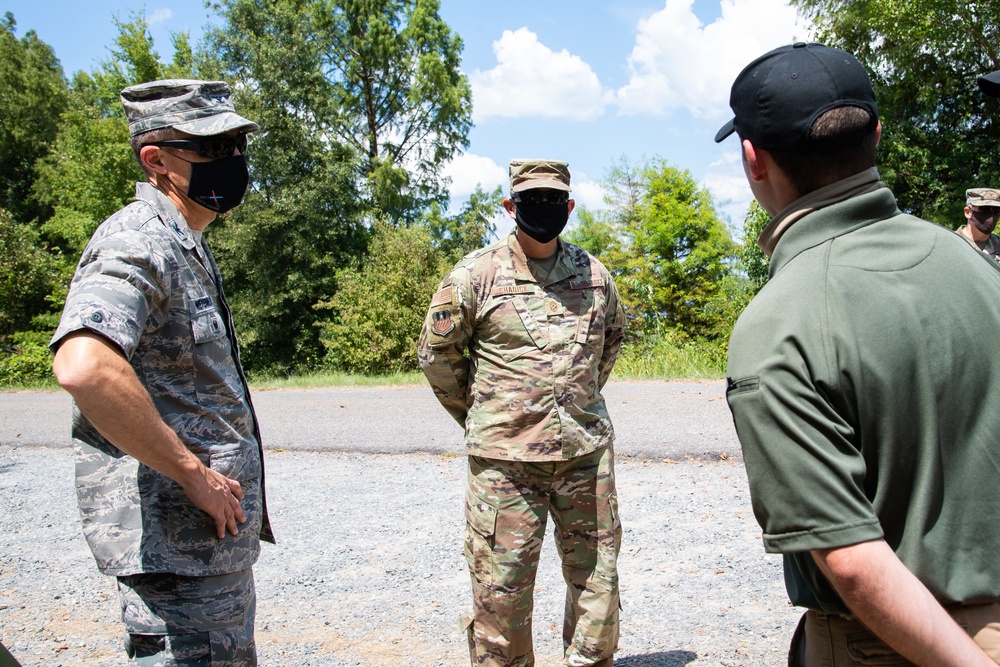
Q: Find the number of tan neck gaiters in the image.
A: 1